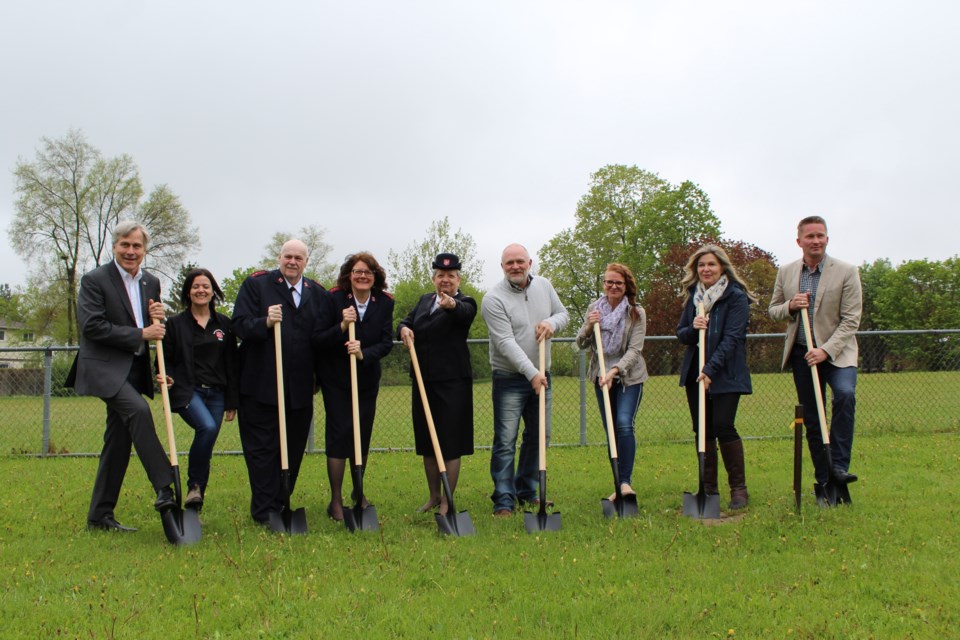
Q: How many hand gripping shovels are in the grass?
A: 8